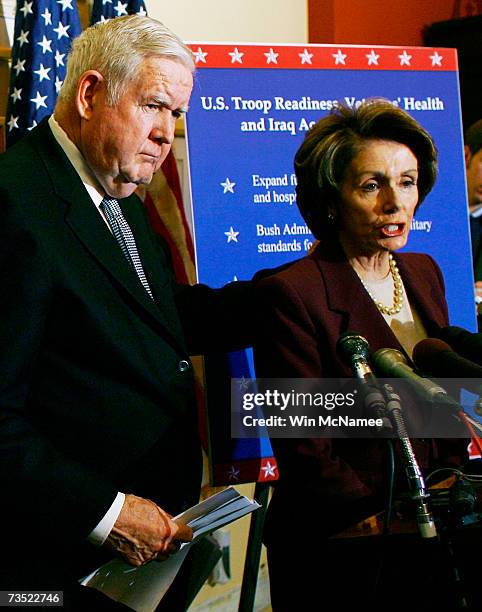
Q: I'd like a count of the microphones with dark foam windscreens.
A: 2